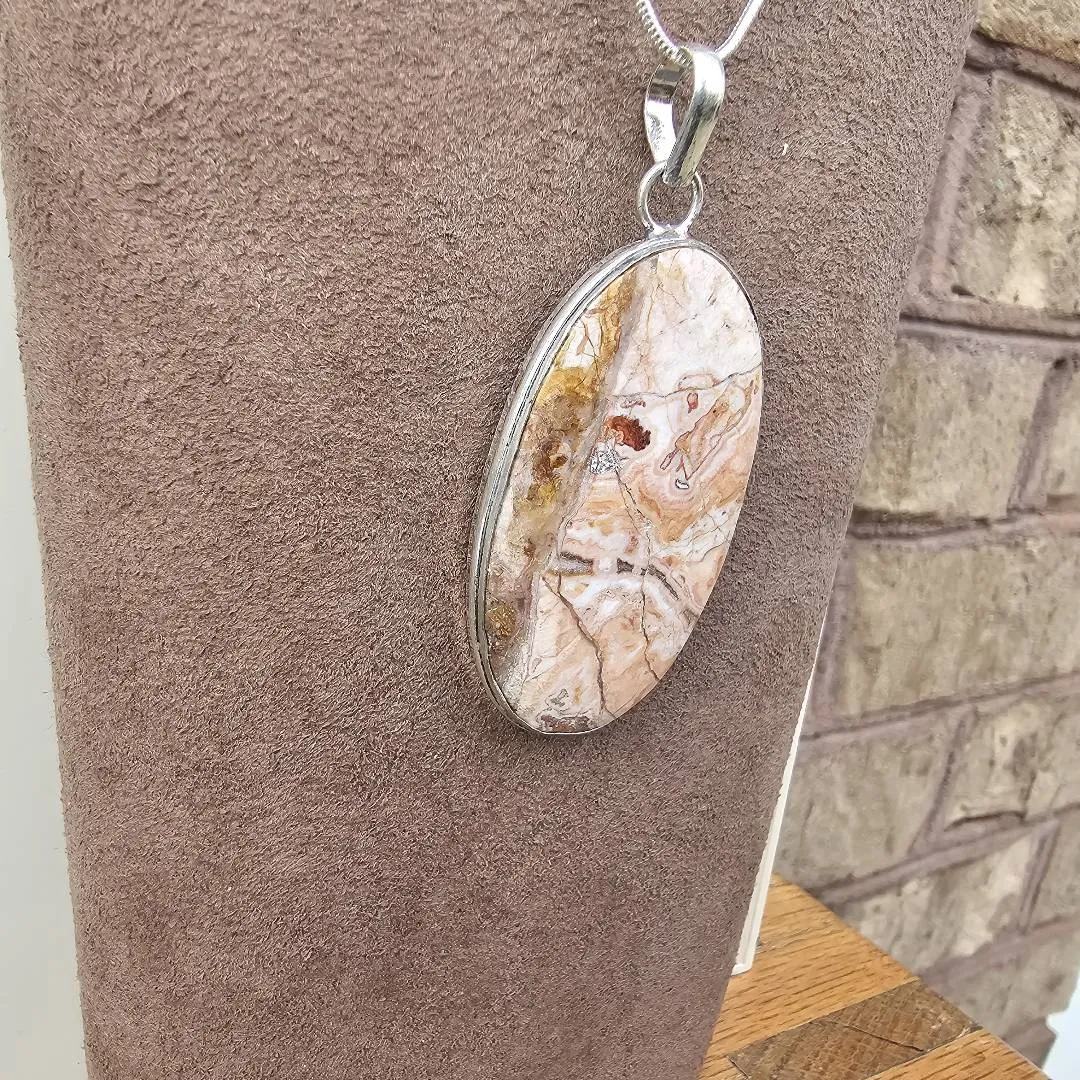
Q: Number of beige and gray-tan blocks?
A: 10